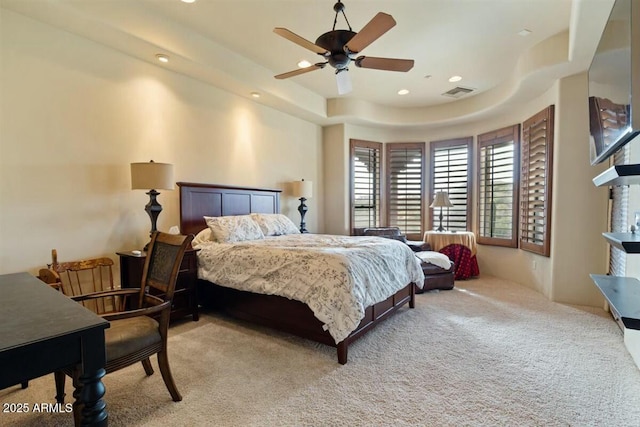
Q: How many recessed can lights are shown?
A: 6